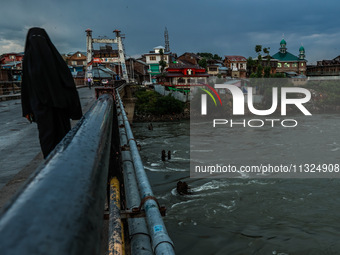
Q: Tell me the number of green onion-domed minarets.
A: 2